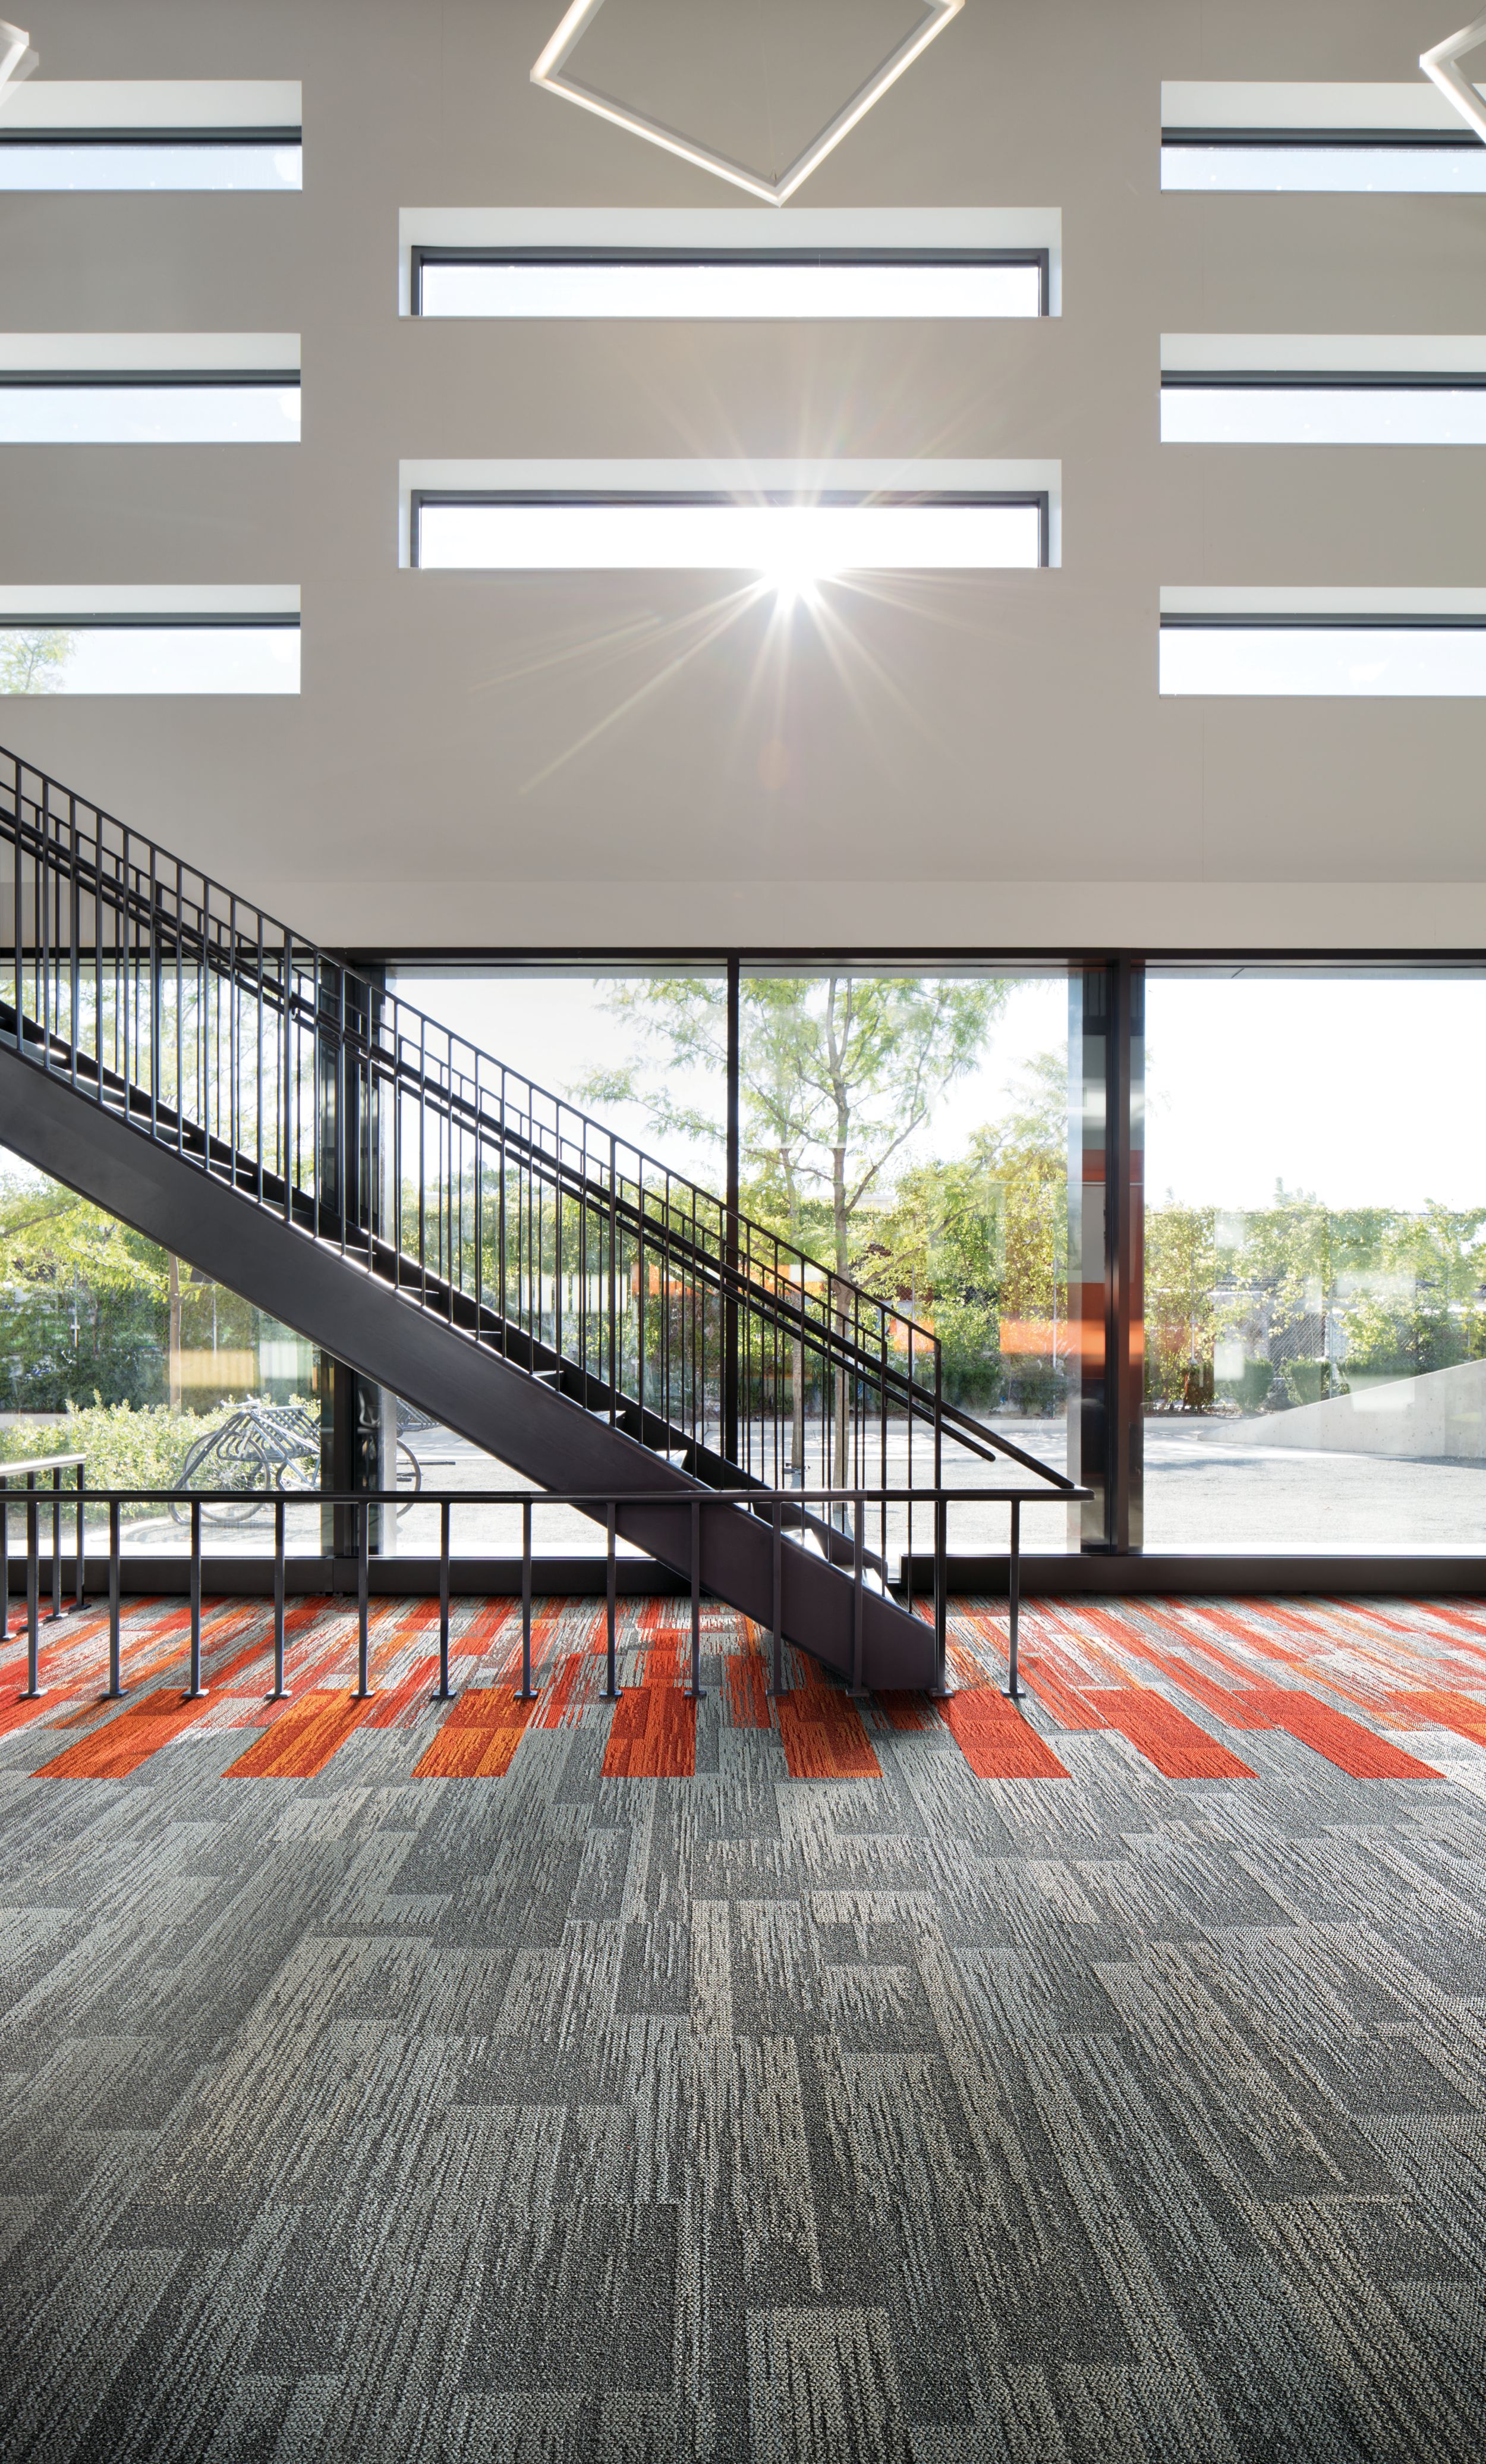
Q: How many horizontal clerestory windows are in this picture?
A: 8